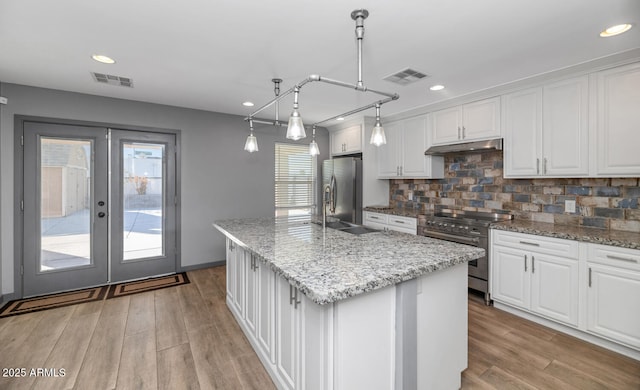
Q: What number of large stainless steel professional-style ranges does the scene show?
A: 1